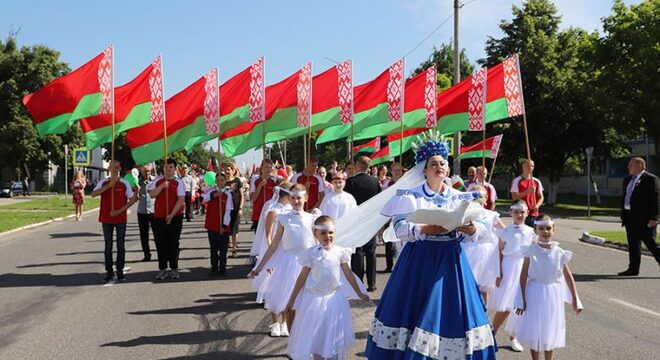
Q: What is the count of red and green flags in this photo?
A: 13